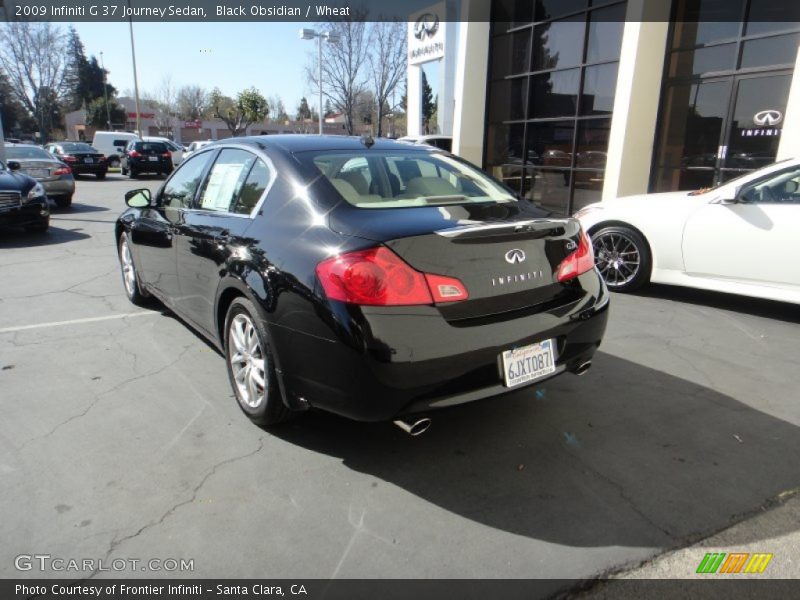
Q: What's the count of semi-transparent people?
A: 0